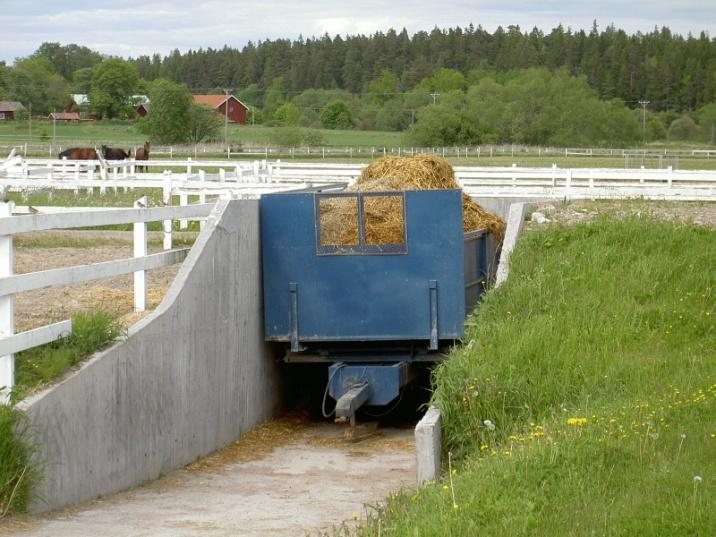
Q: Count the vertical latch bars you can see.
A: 2